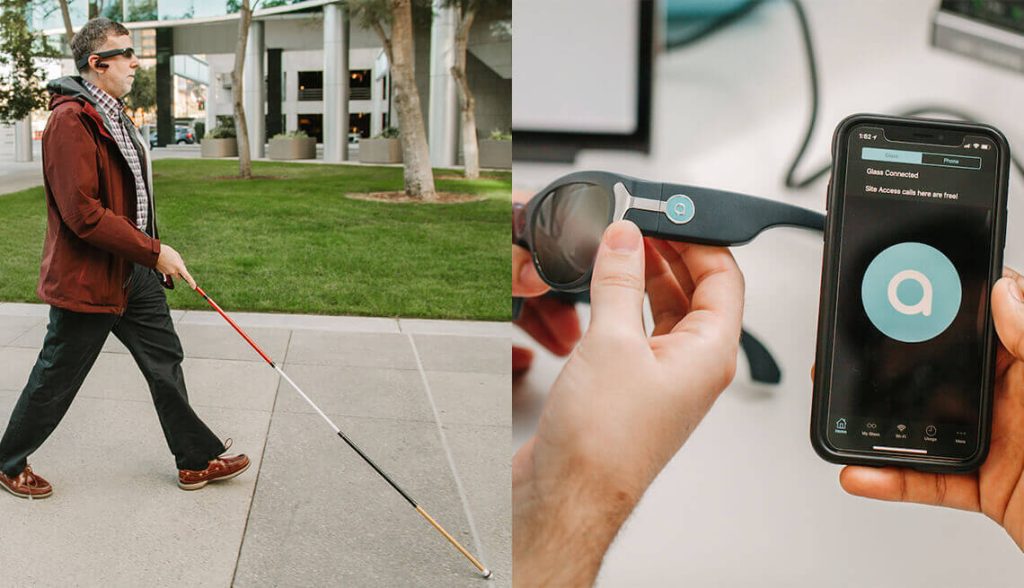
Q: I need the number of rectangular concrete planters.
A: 4